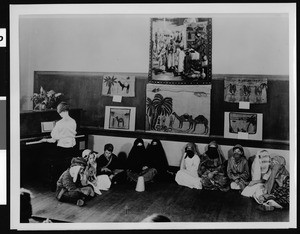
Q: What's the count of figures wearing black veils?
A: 4